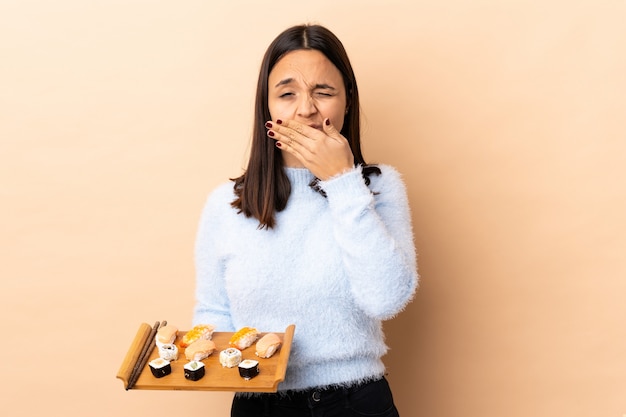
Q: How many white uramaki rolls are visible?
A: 2